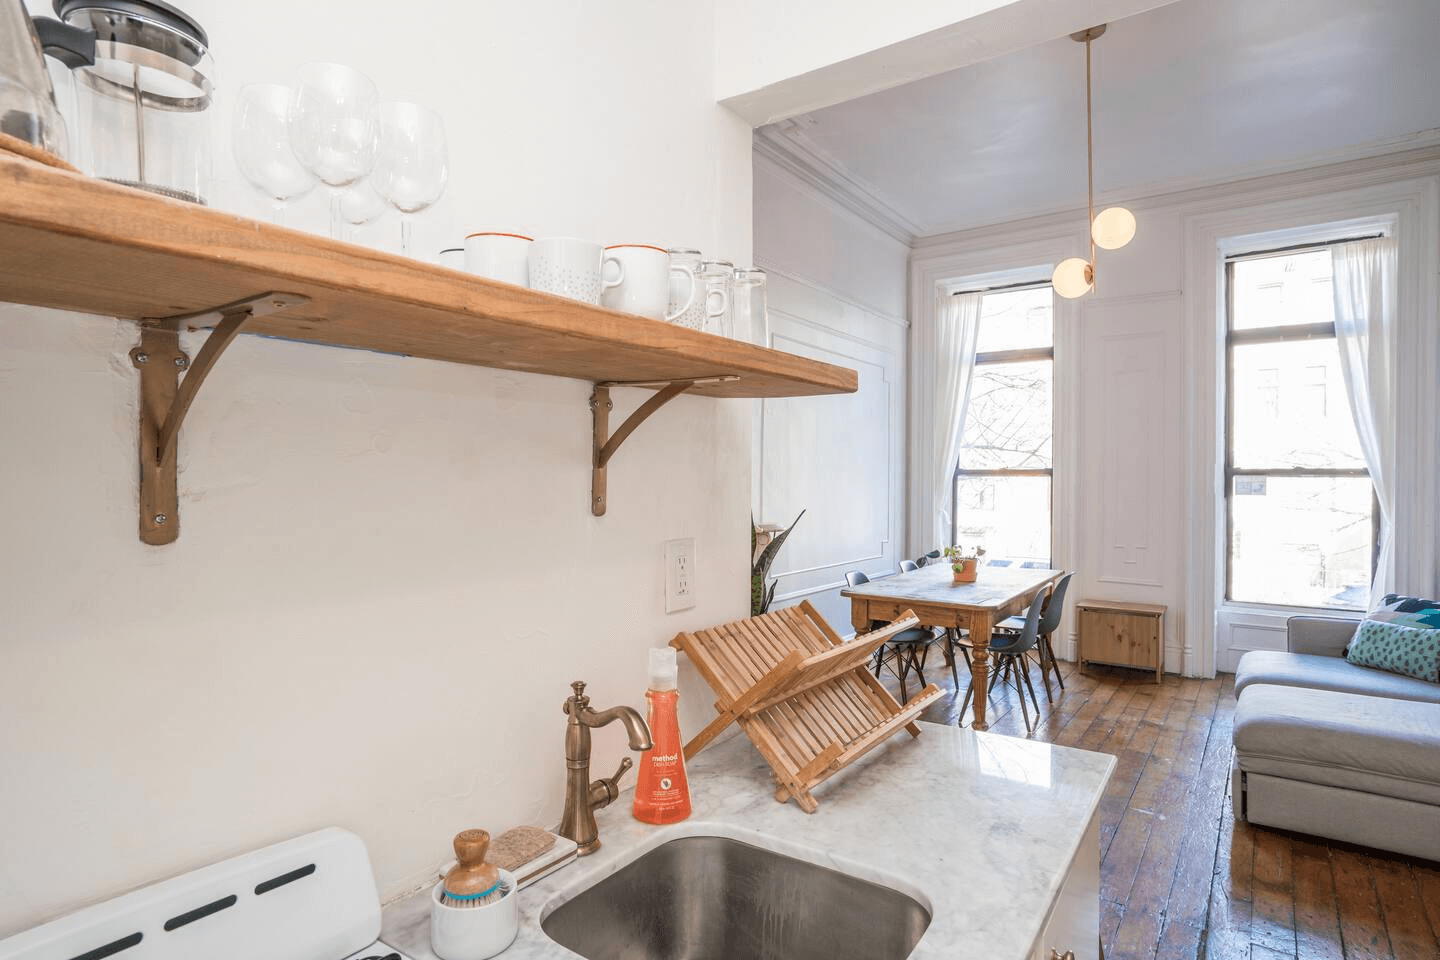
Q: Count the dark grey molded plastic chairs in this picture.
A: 4